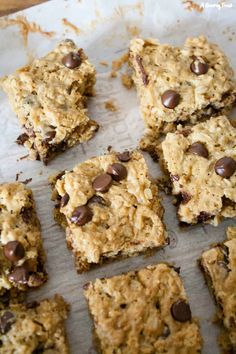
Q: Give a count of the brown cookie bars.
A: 8